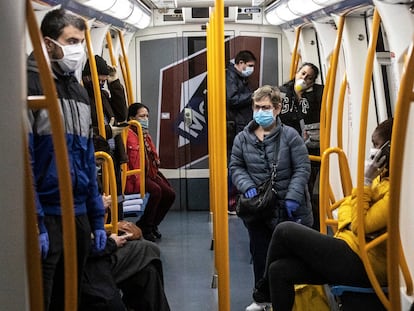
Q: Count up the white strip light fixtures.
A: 2